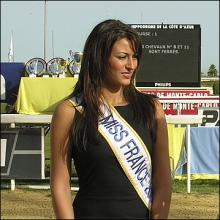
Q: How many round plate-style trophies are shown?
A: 3